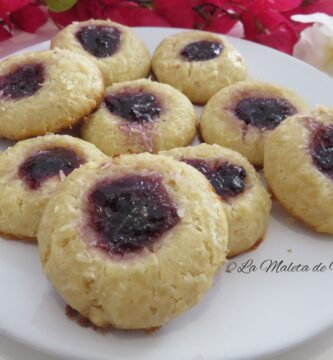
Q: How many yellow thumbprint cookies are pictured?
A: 9